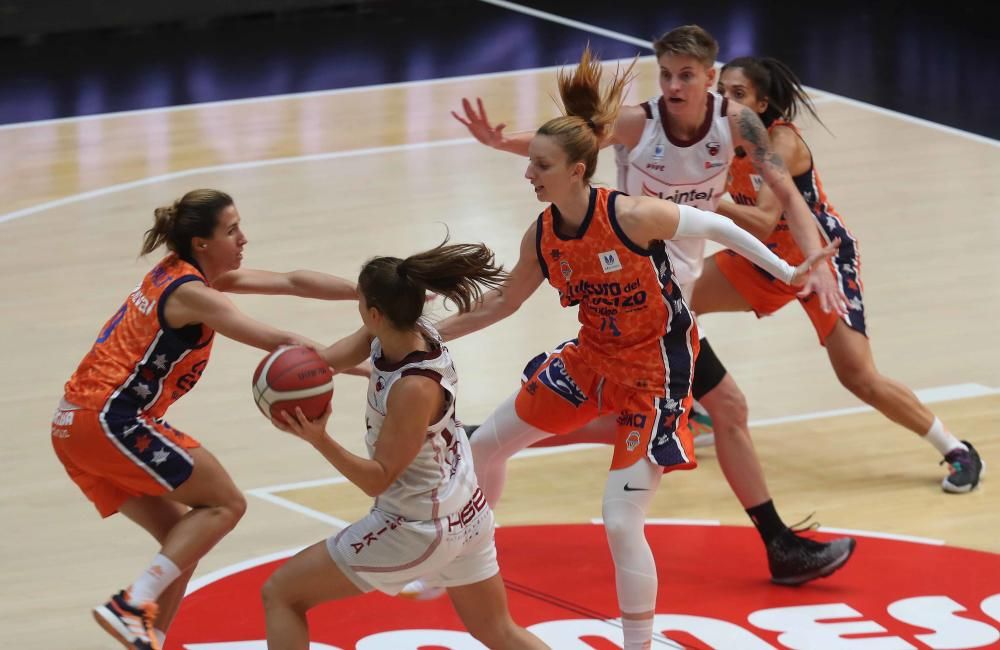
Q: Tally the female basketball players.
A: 5